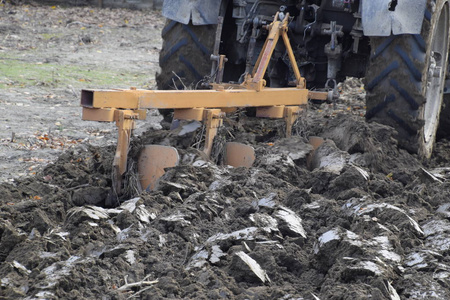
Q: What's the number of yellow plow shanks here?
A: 3